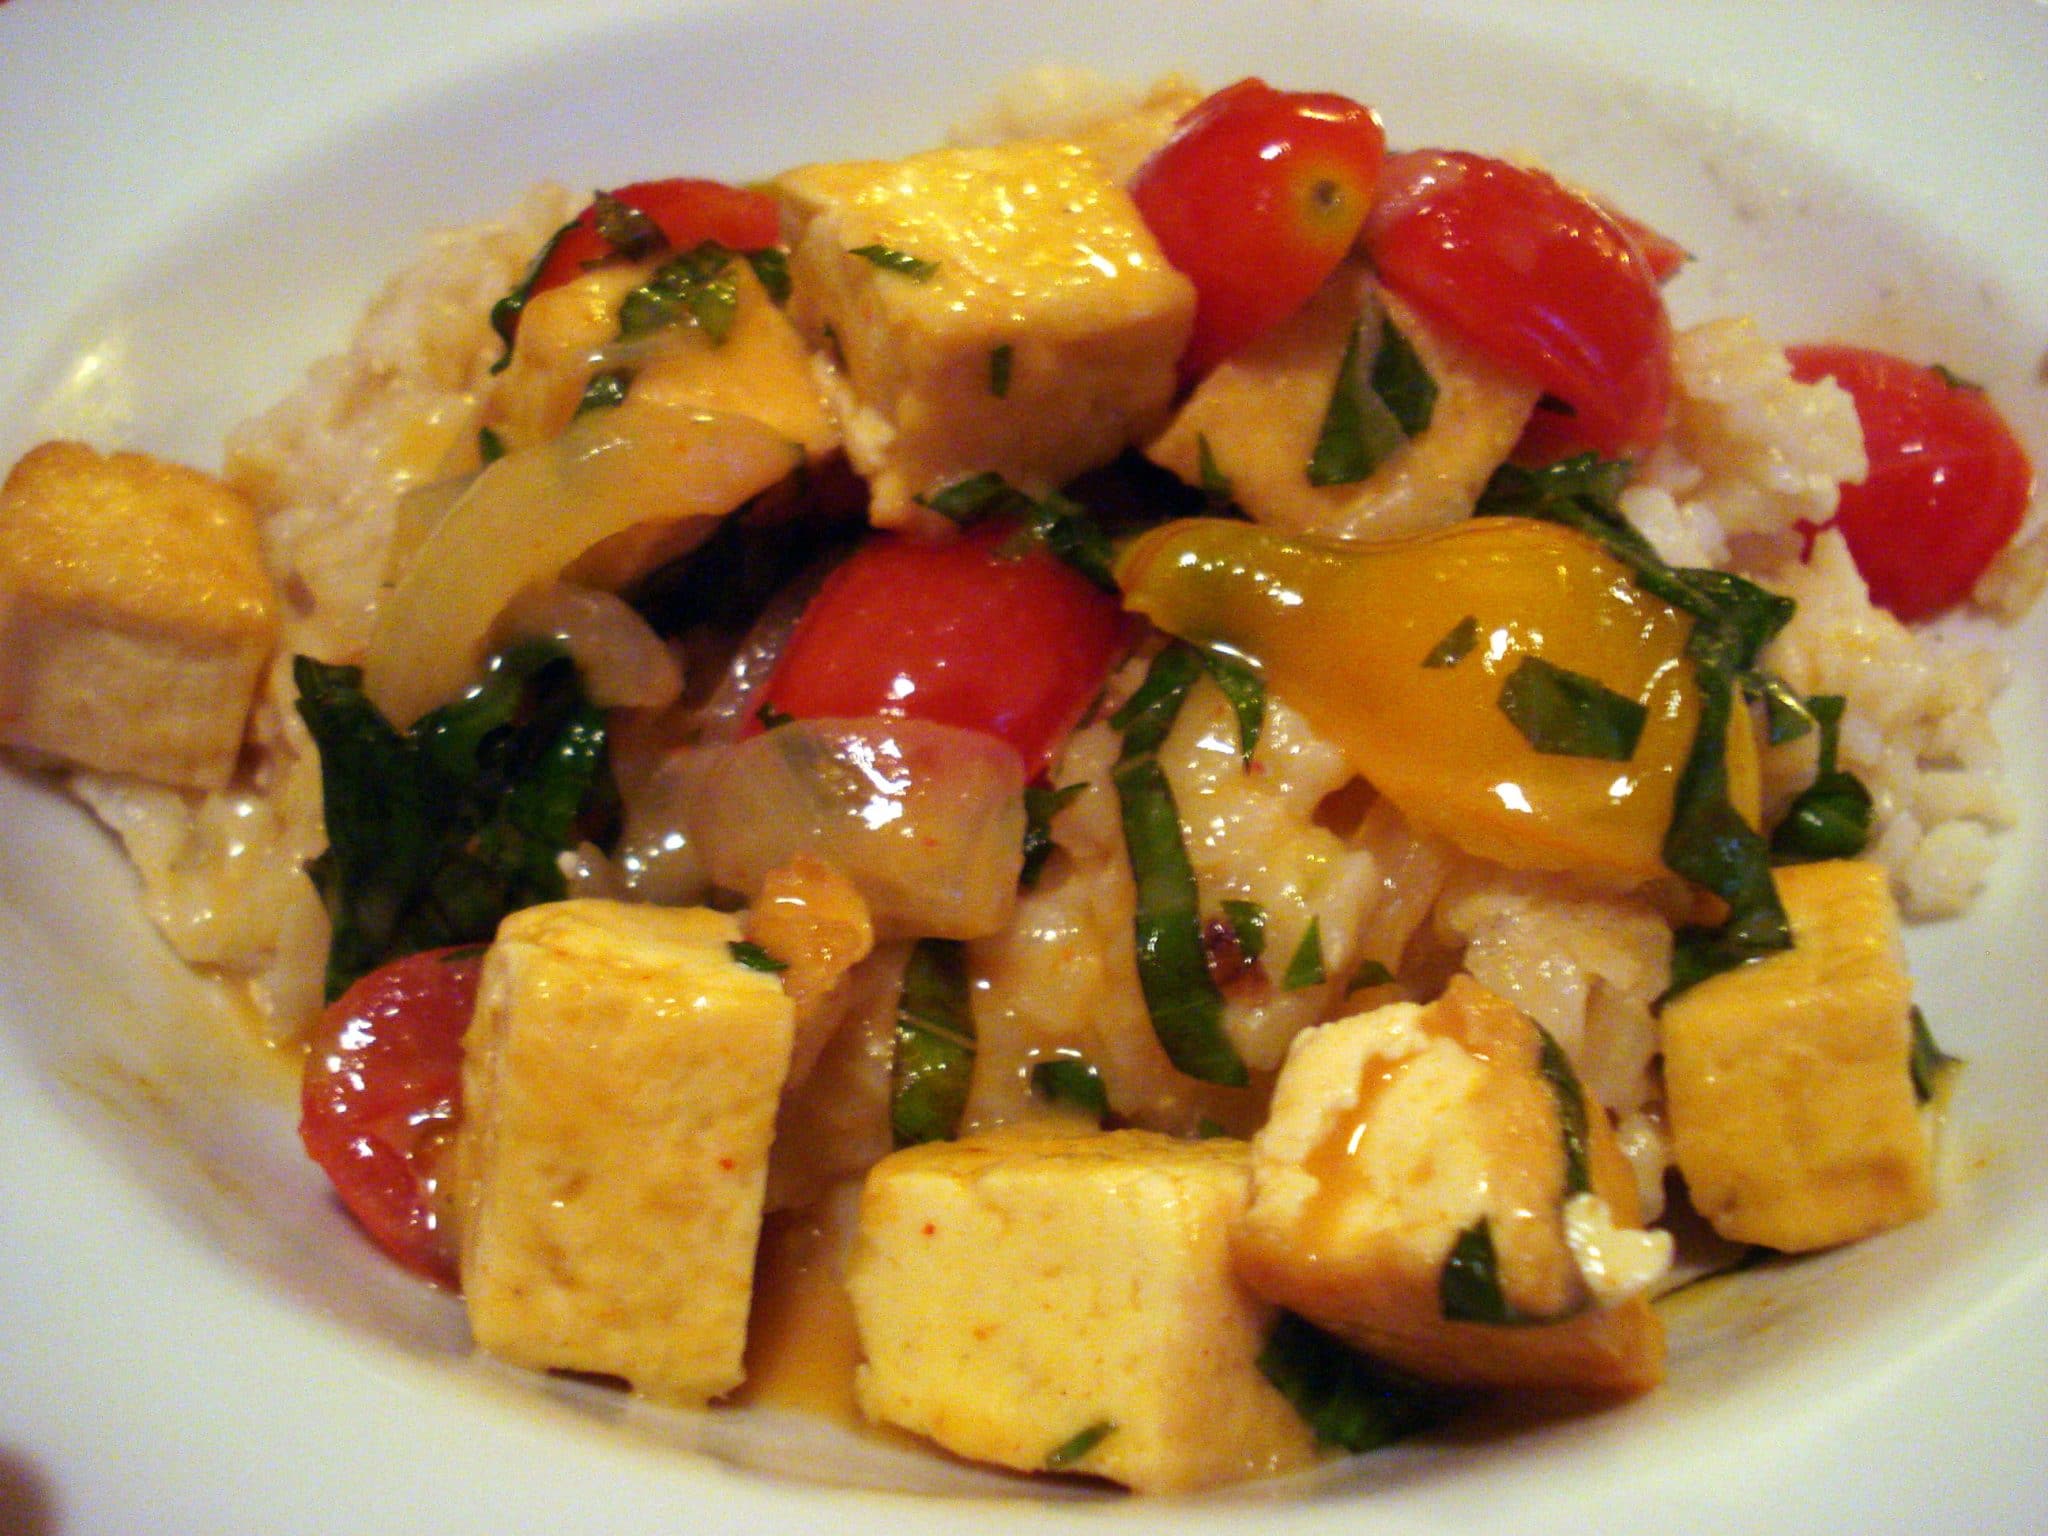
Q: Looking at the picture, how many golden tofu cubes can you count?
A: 8